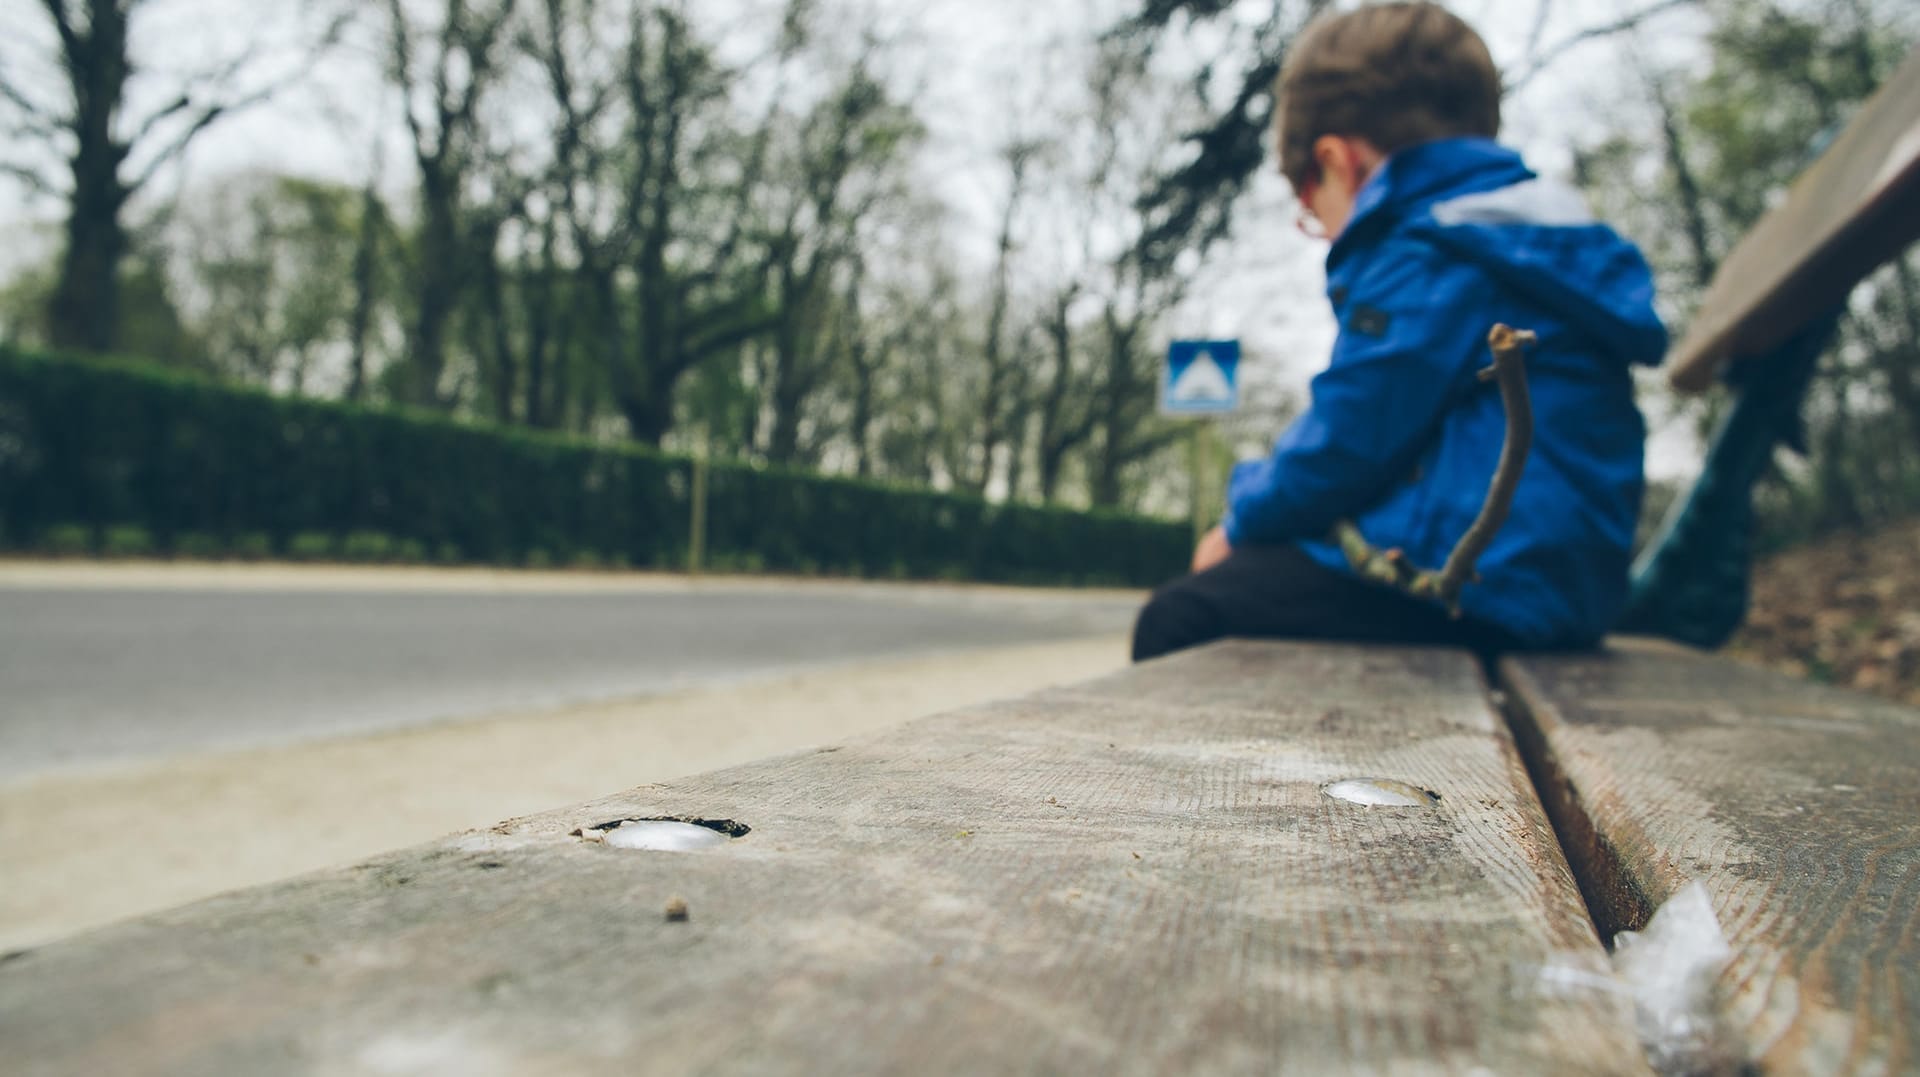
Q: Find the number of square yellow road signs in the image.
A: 0